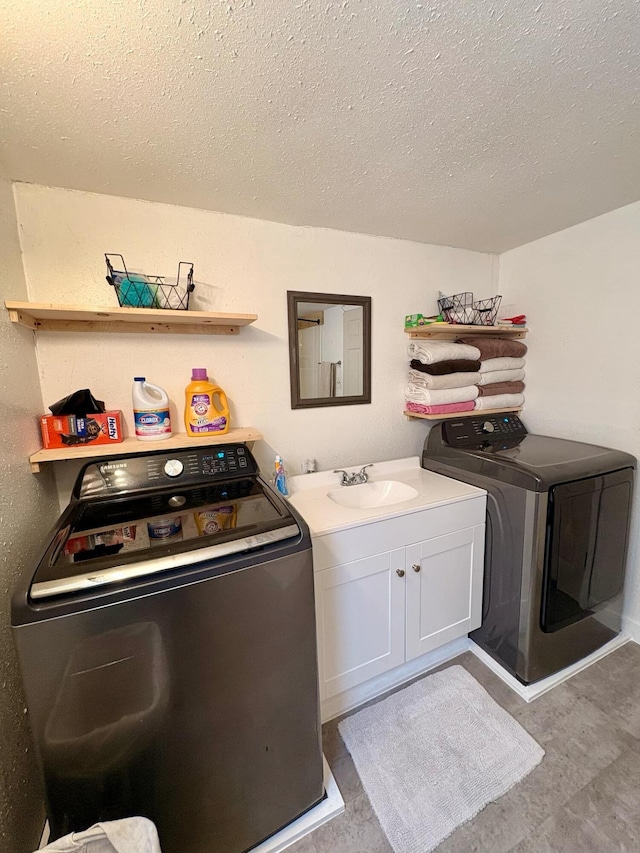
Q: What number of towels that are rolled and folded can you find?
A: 10